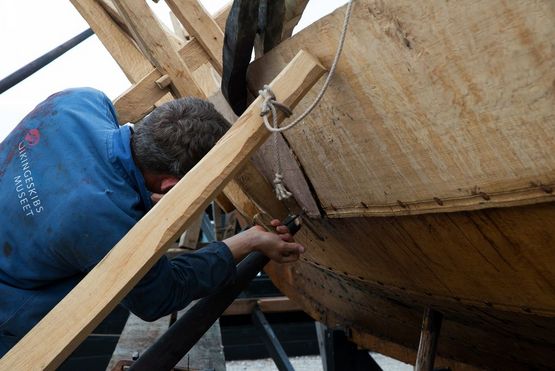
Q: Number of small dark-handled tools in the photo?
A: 1